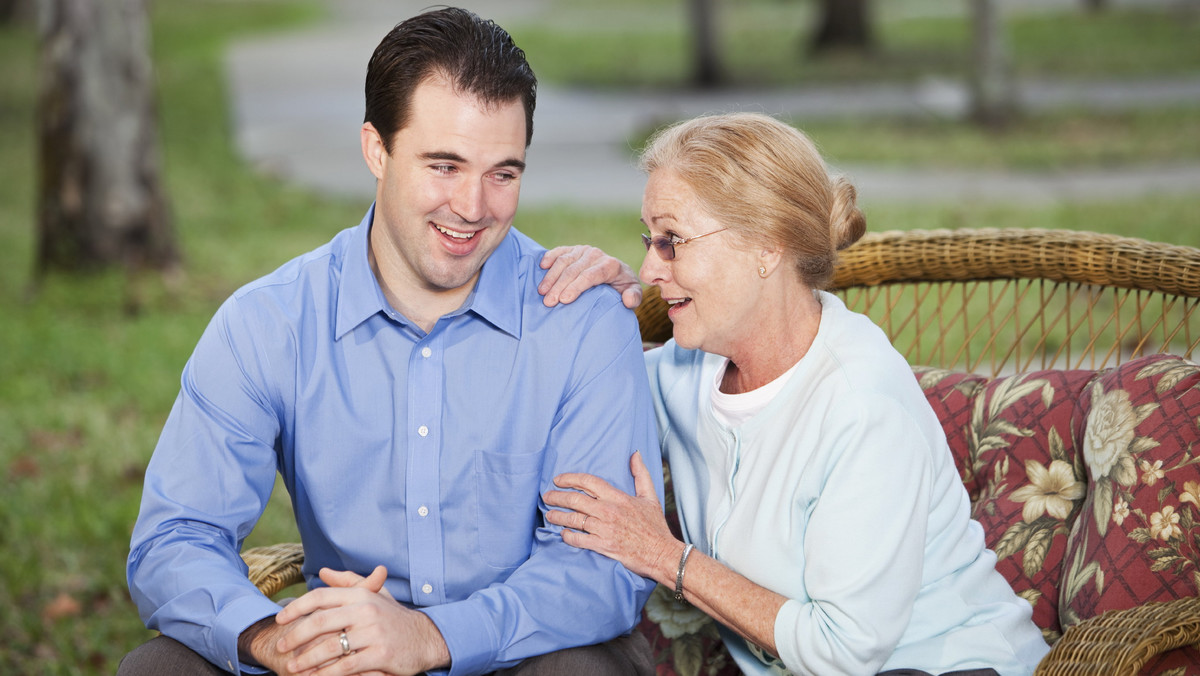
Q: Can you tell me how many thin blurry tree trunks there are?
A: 2